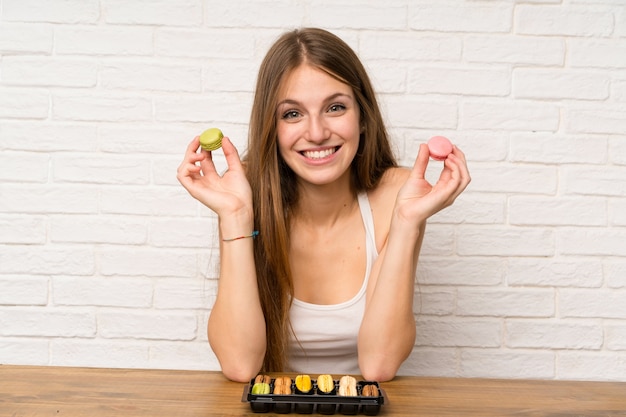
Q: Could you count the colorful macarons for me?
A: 11